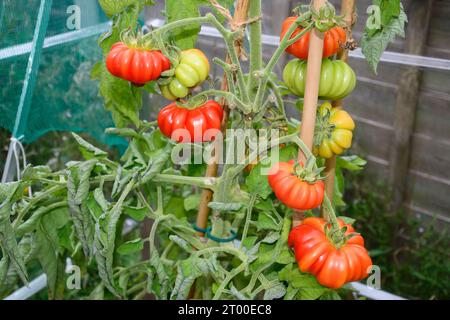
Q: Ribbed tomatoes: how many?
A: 8